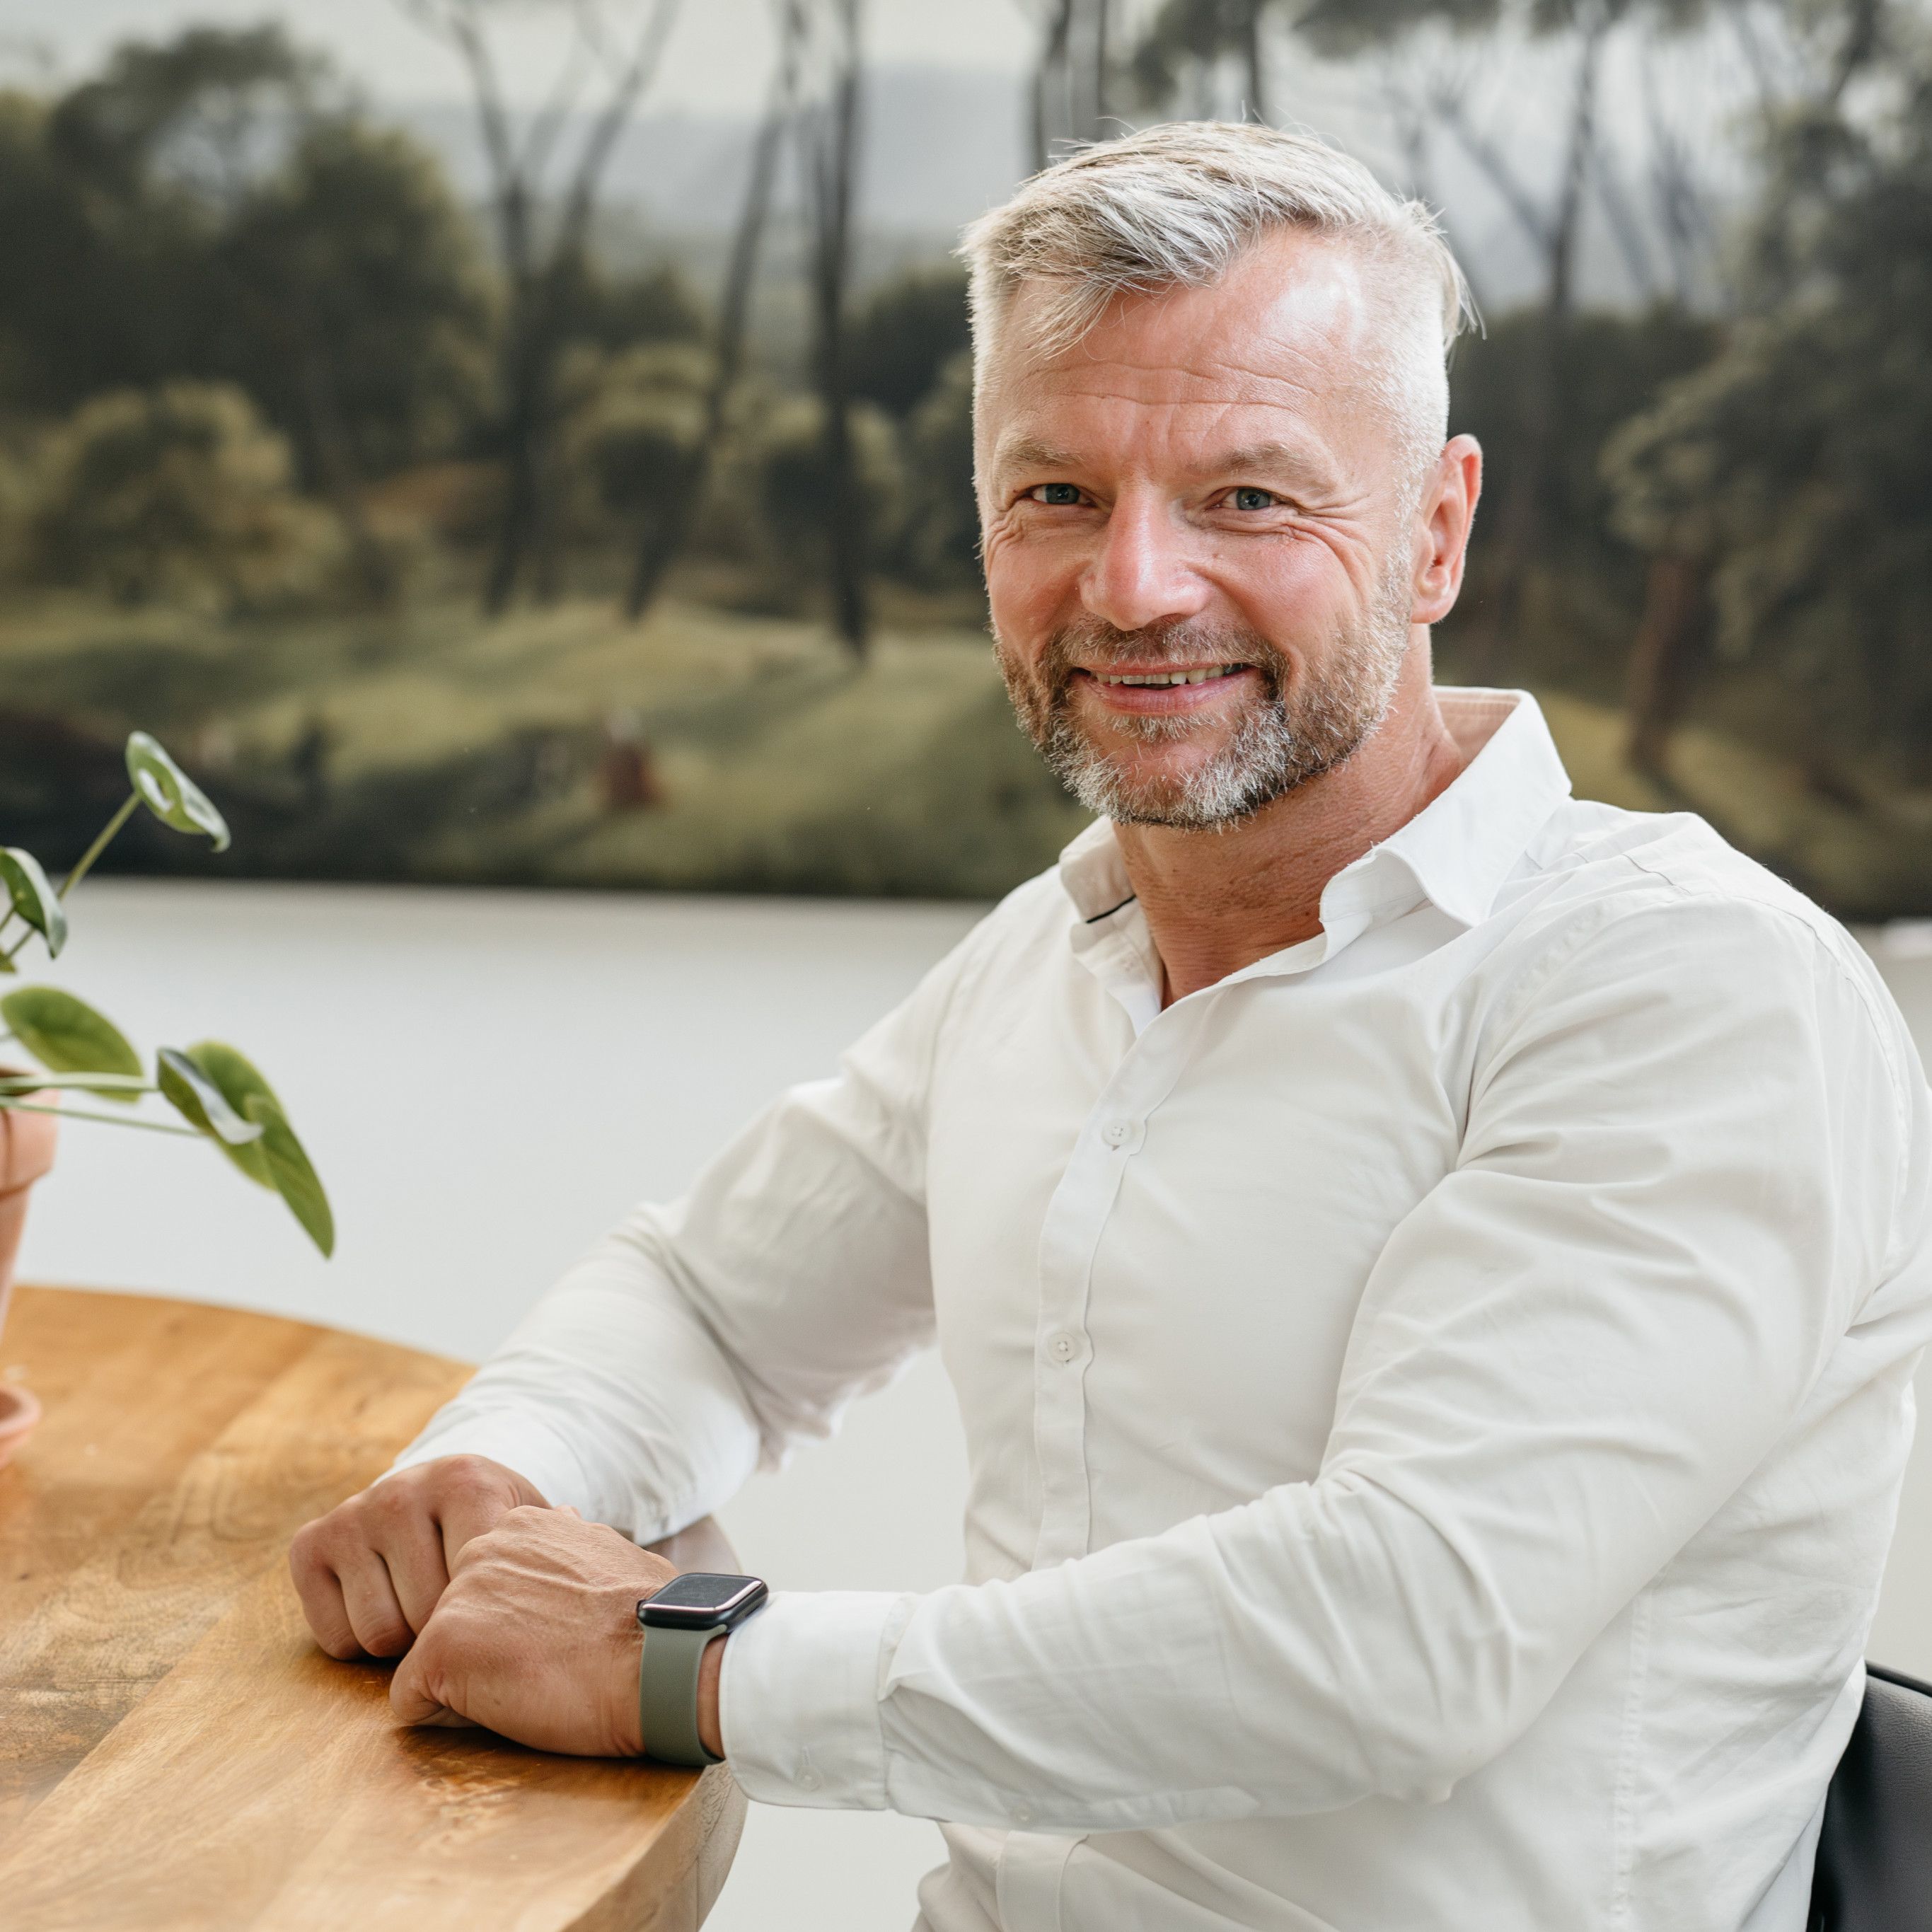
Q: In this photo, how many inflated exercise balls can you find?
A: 0